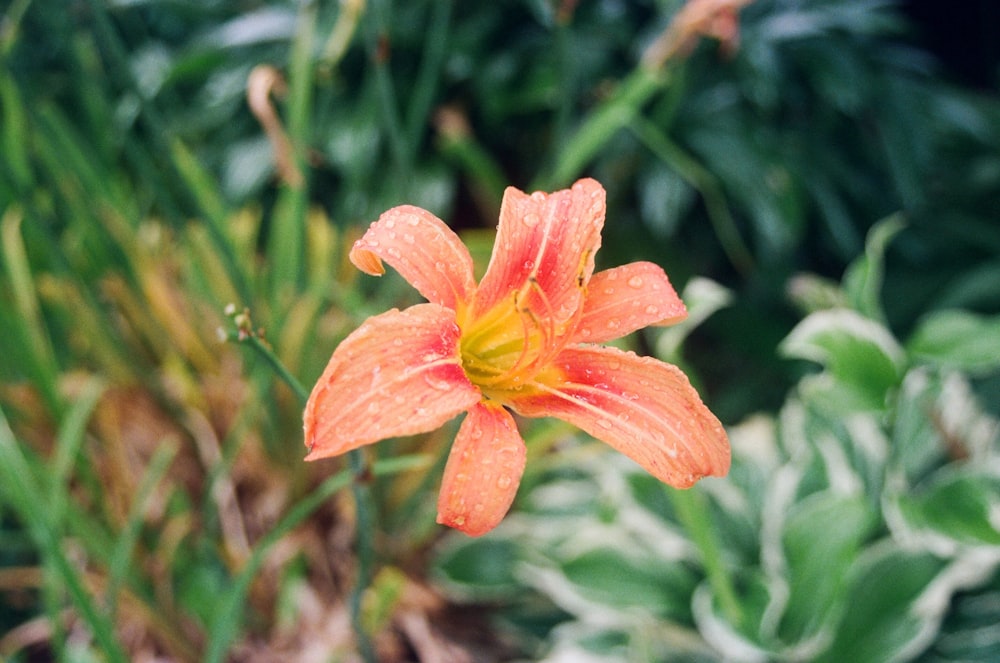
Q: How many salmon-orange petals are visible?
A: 6